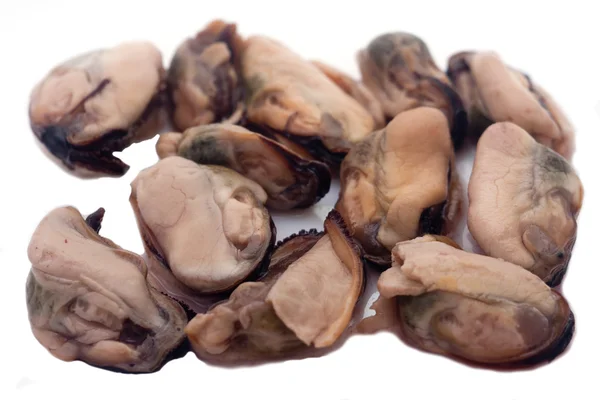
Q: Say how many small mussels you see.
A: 12